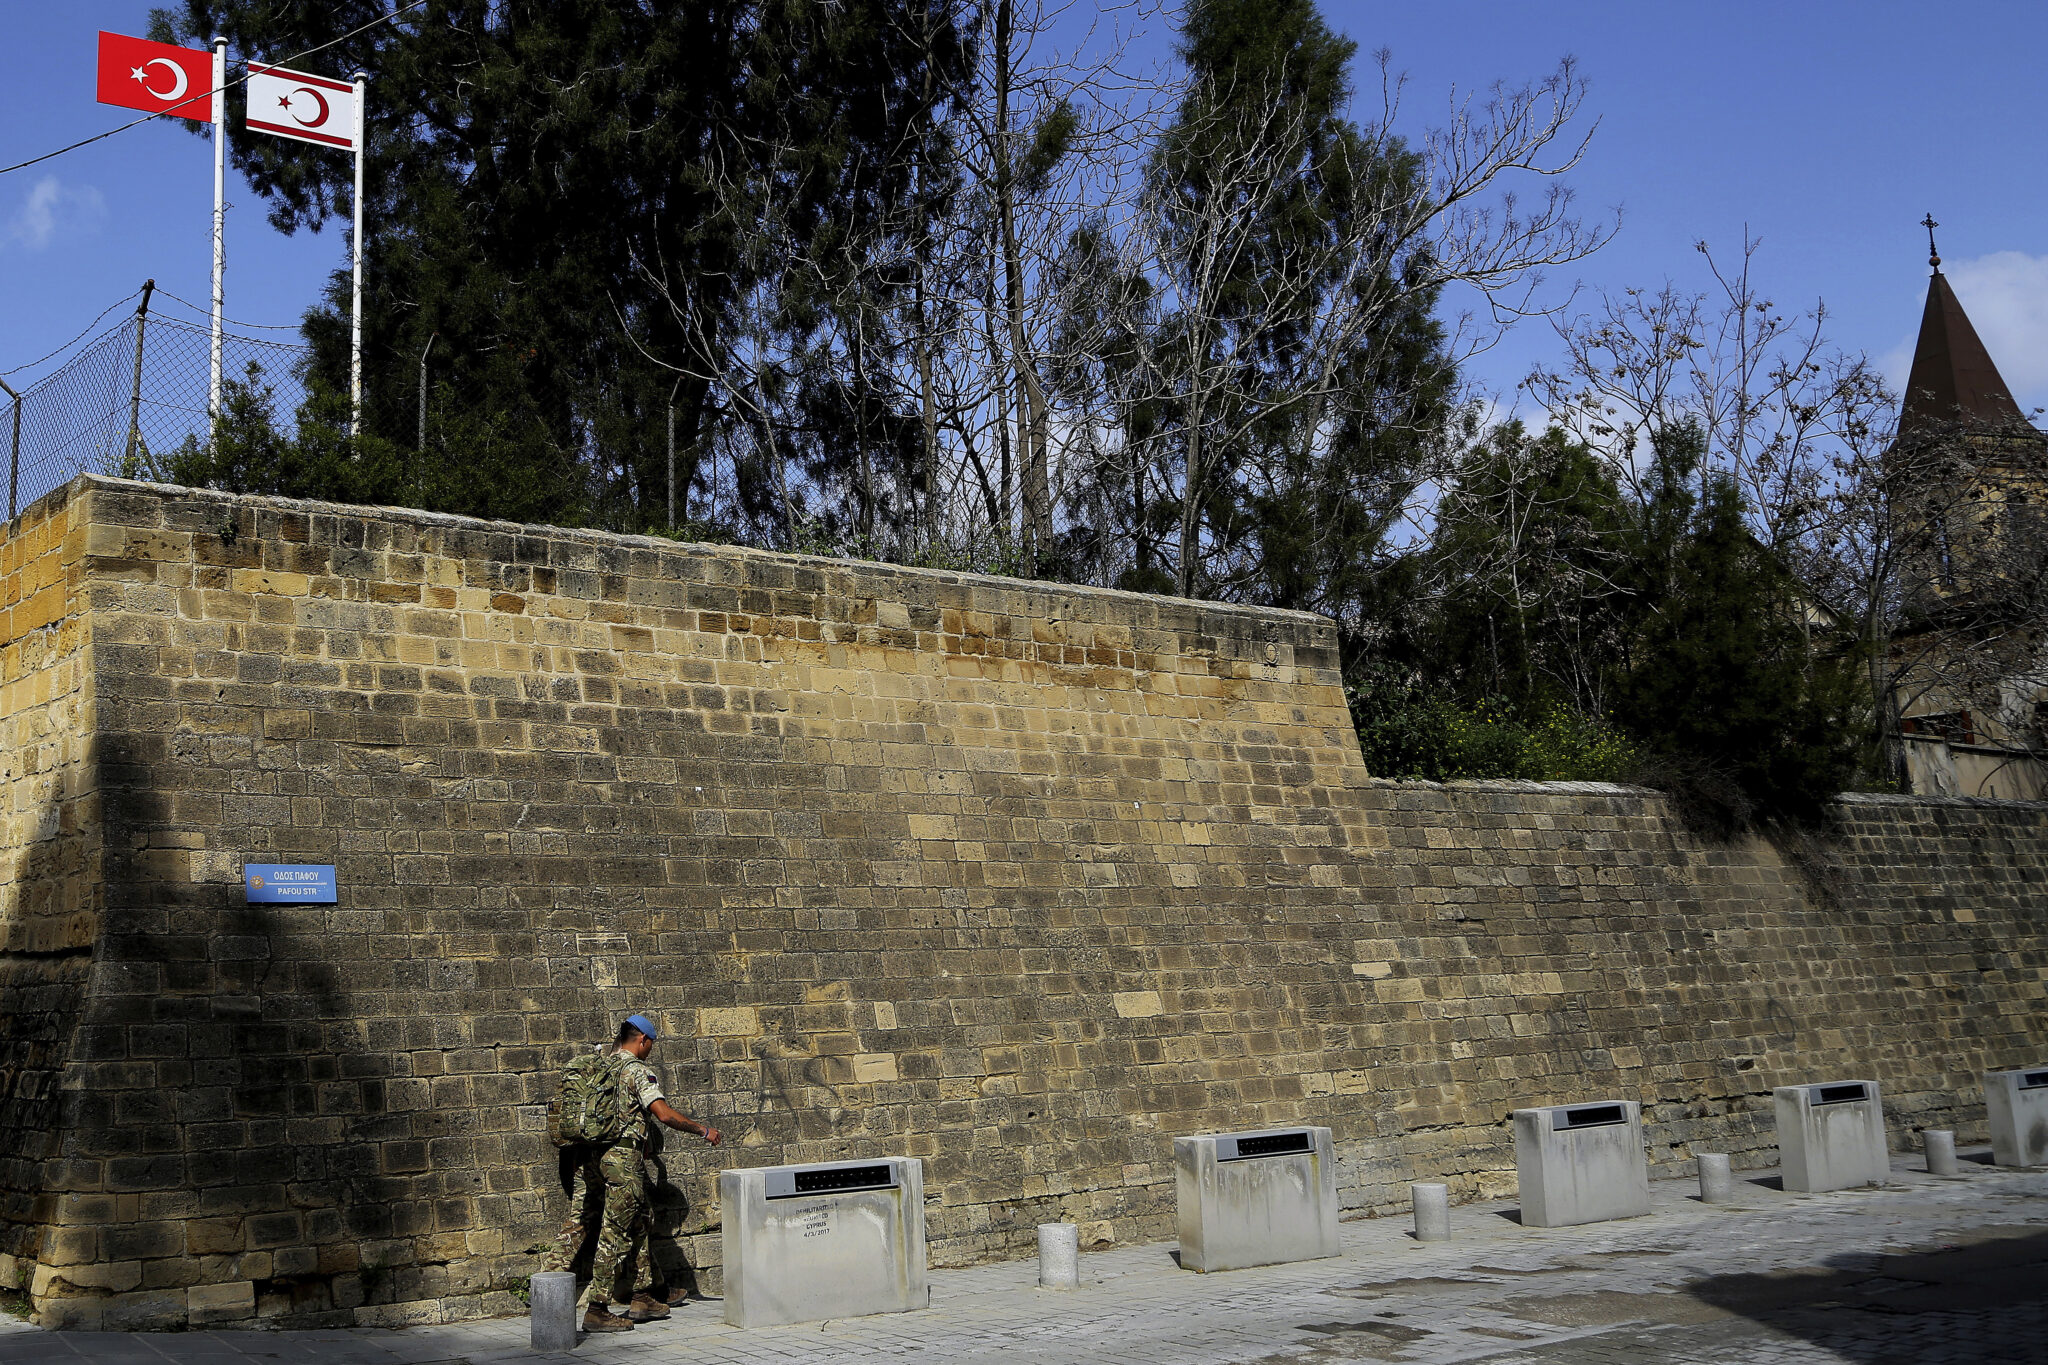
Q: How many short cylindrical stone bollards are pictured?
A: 5